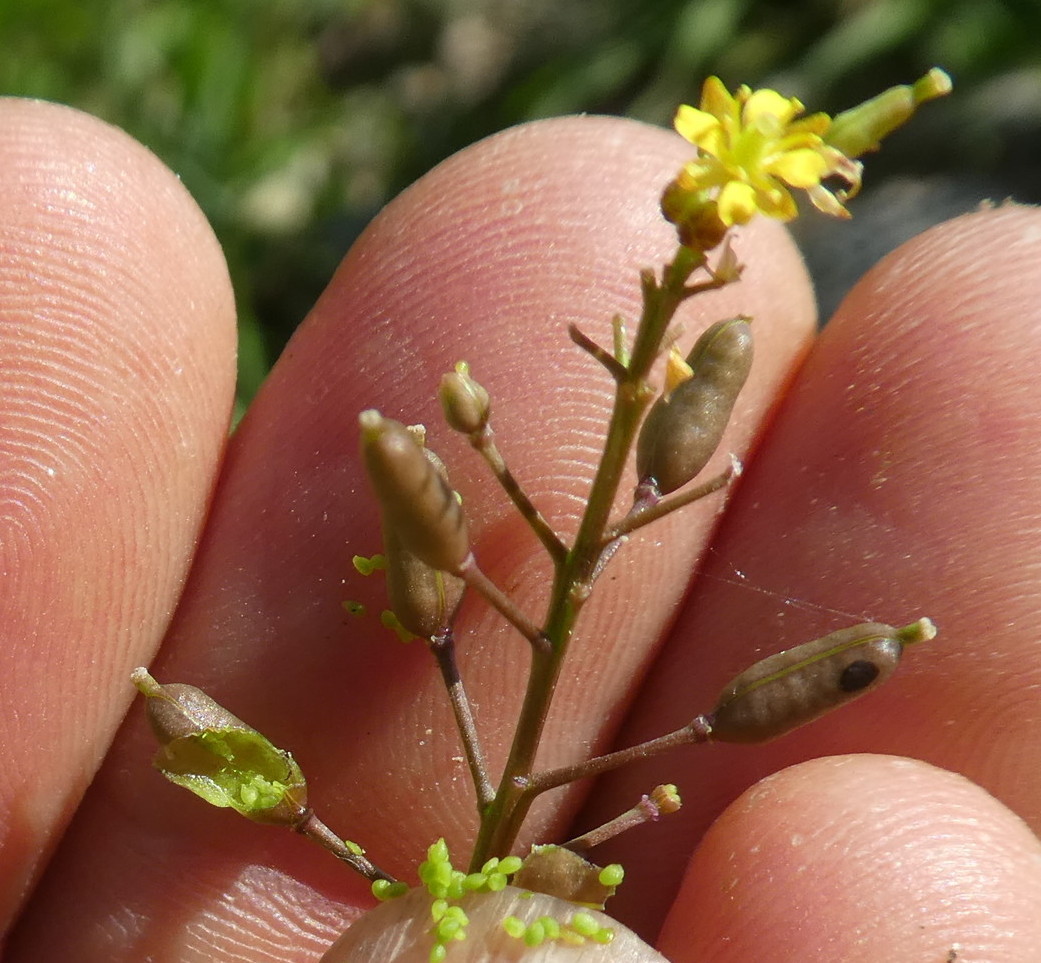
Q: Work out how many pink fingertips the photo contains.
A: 4